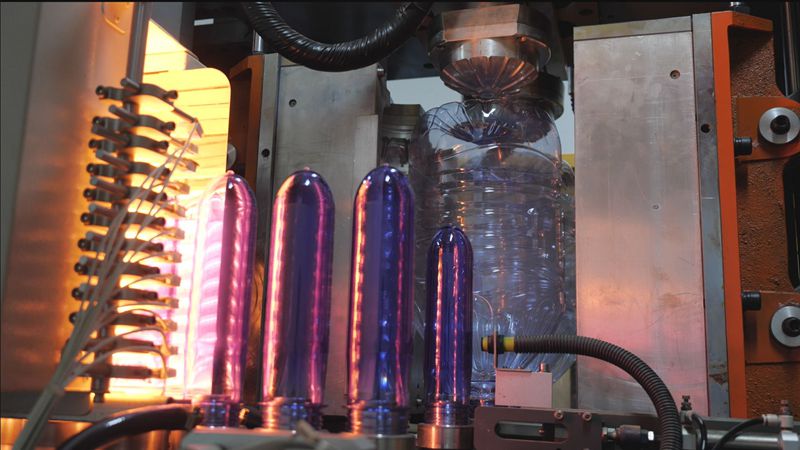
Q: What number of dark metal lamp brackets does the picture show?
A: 12